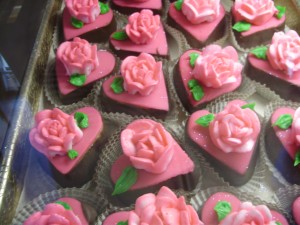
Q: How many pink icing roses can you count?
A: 15